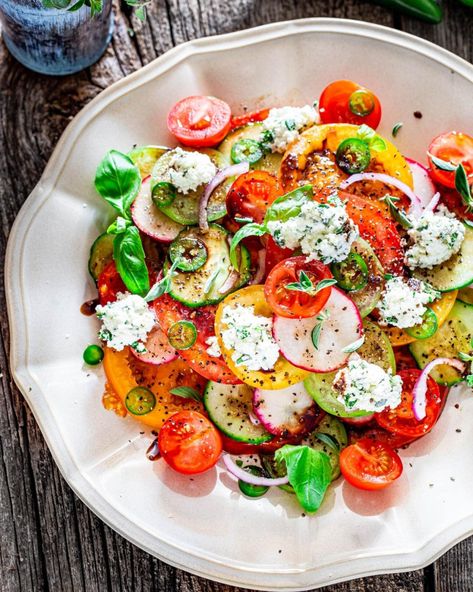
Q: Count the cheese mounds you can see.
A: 8